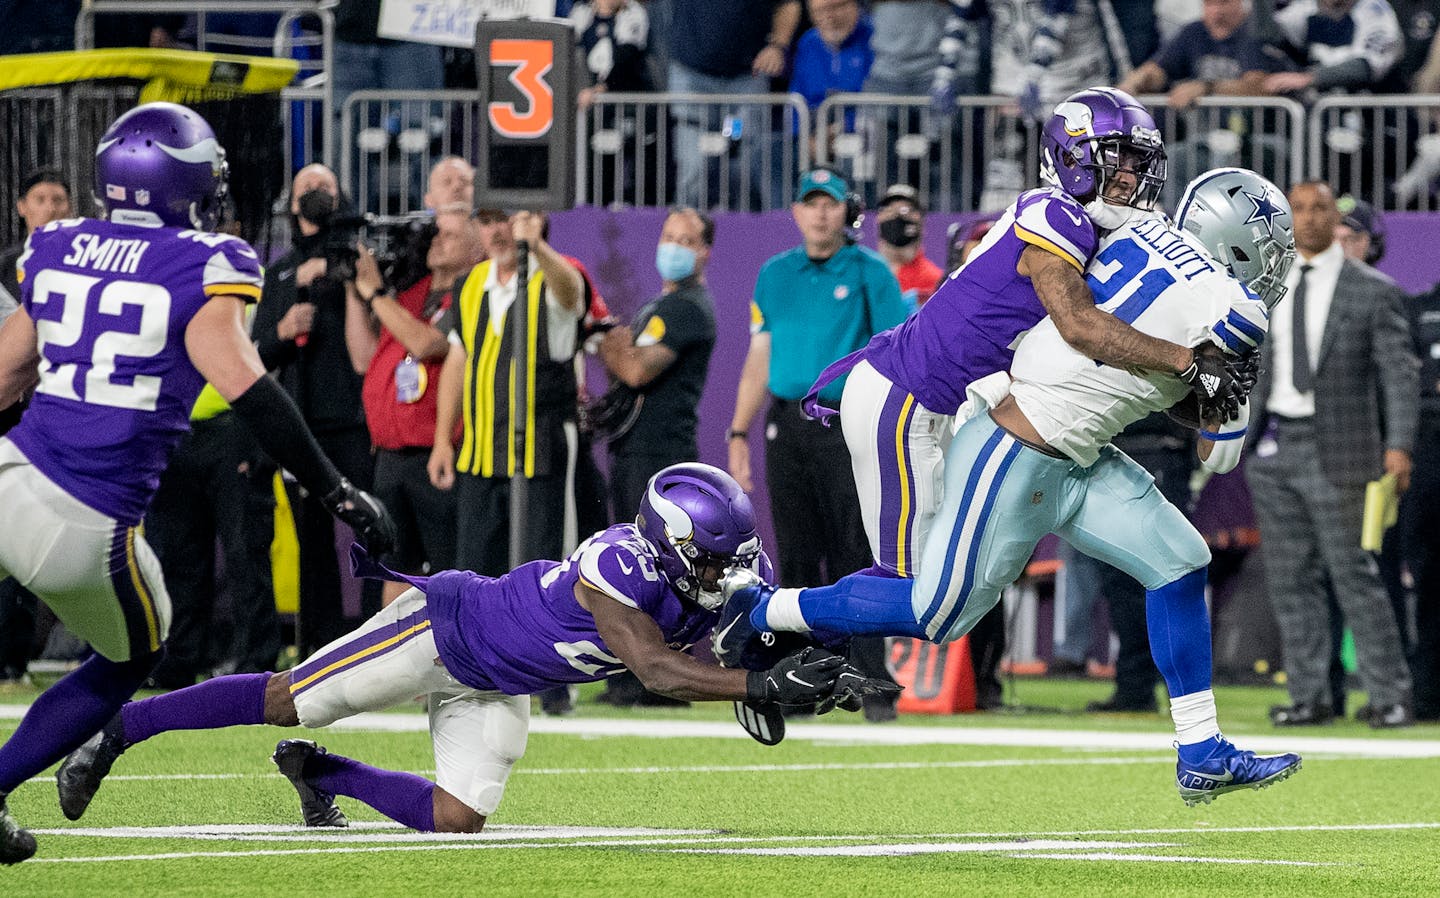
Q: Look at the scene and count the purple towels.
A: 2